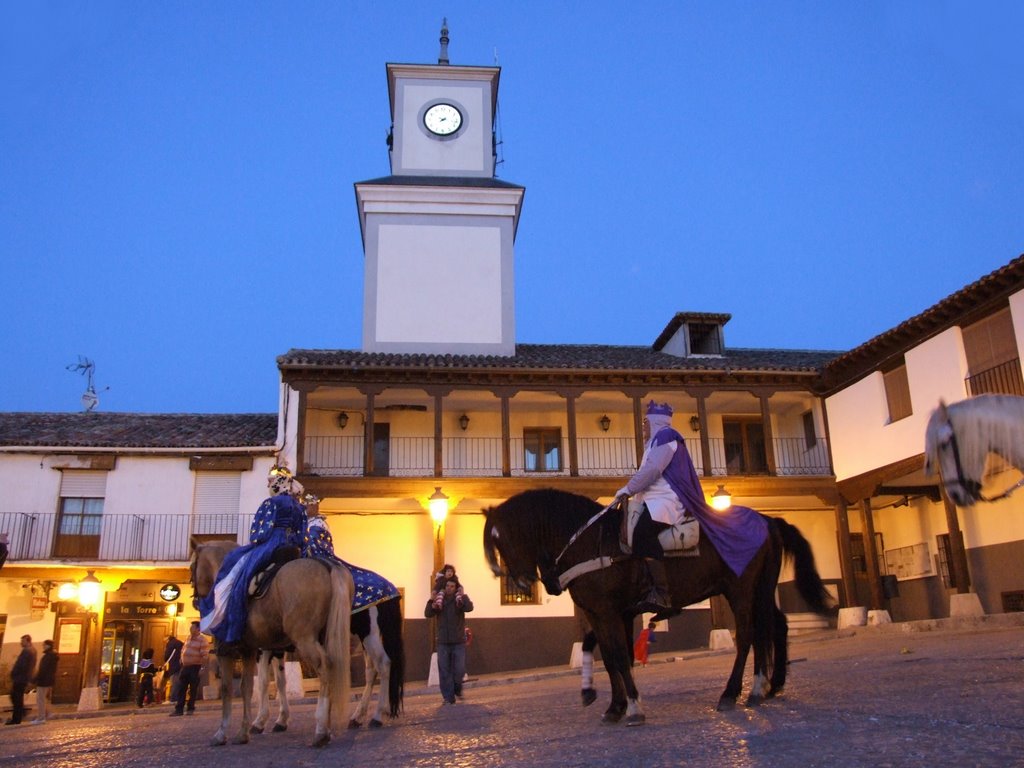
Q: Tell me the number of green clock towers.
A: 0